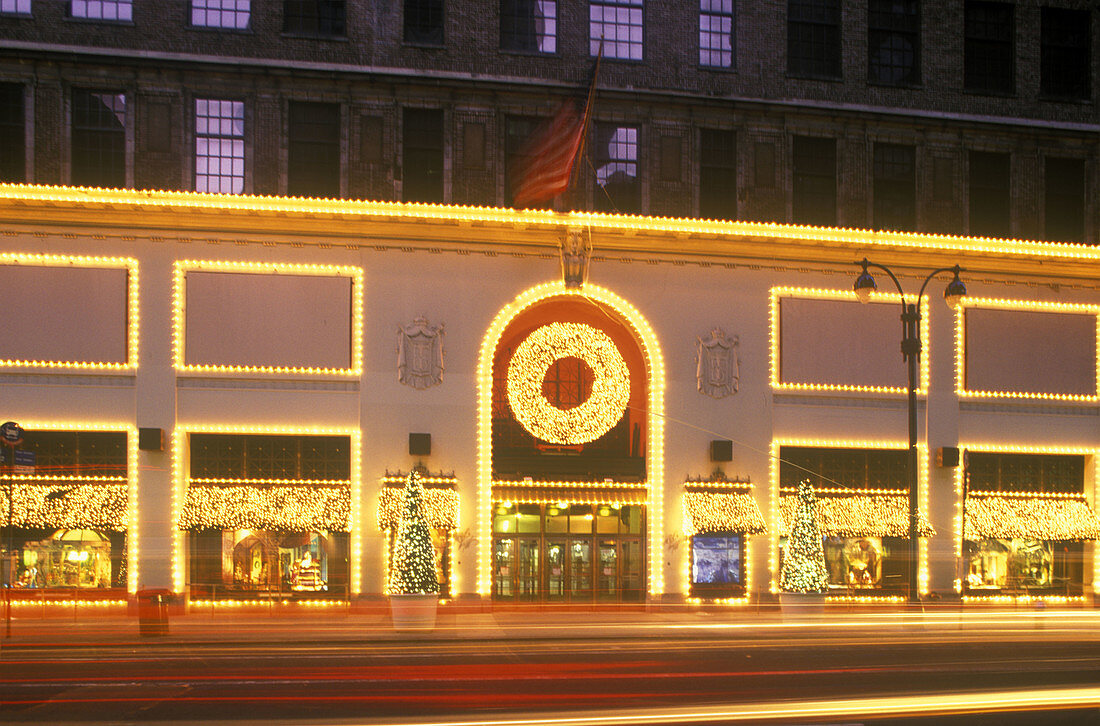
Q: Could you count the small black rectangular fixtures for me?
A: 4